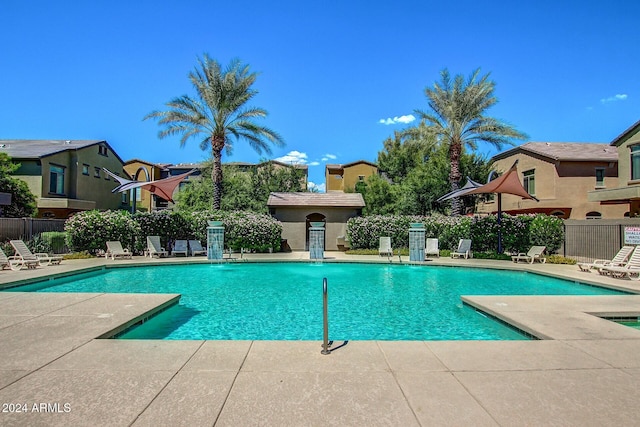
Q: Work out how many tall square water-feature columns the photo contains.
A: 3